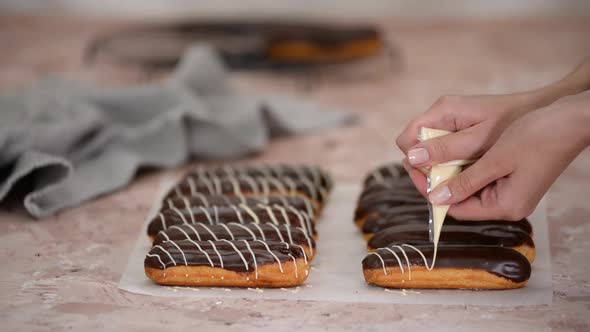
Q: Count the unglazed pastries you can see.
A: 0